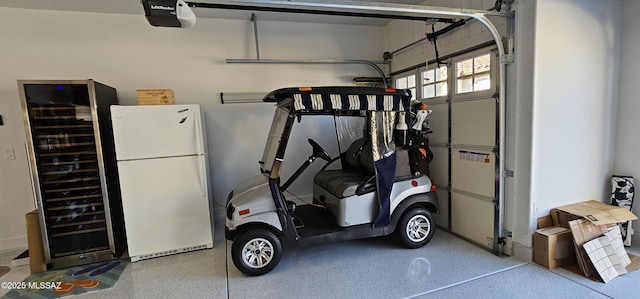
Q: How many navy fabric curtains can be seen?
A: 1